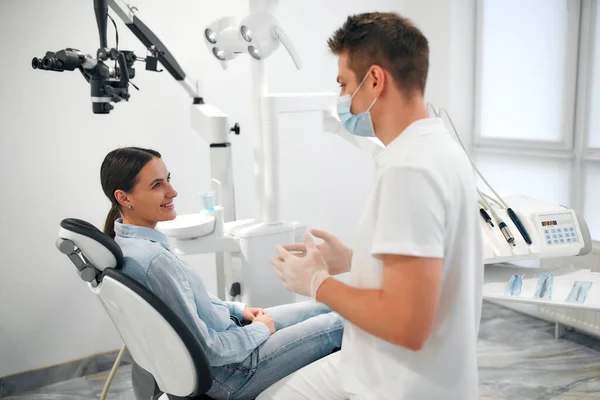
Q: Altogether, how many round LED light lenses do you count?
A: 4